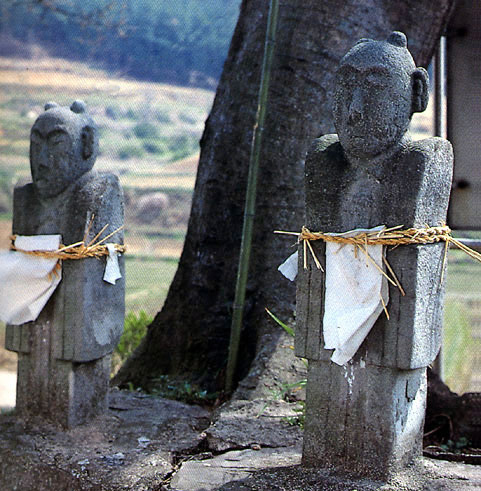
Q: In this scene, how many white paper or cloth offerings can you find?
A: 4